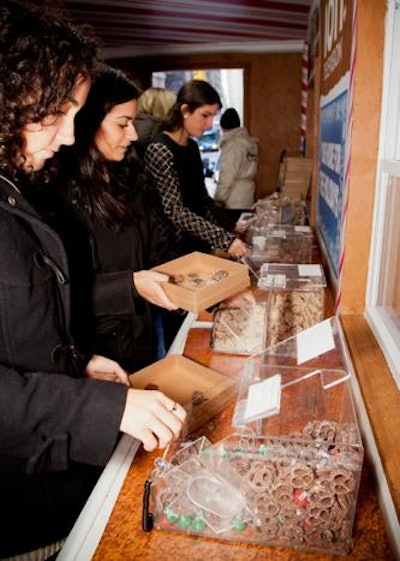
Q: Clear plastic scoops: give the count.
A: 1